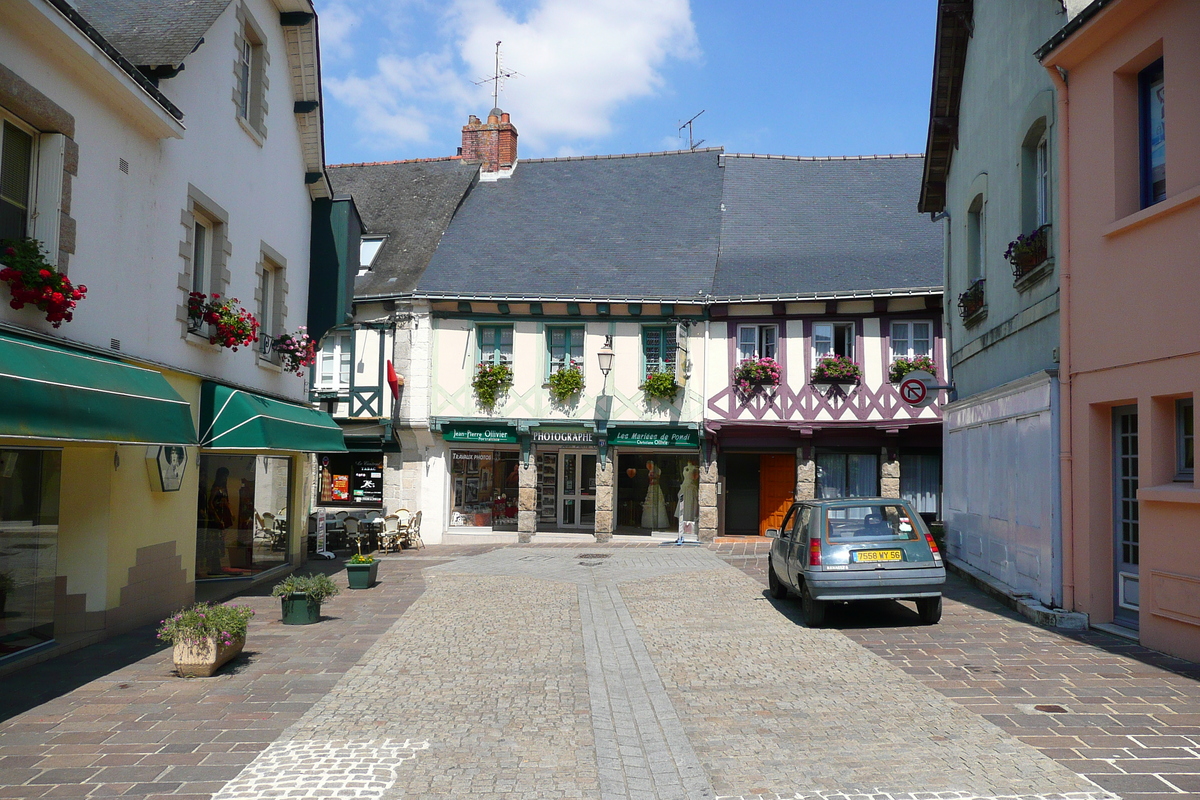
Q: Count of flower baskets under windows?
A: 11